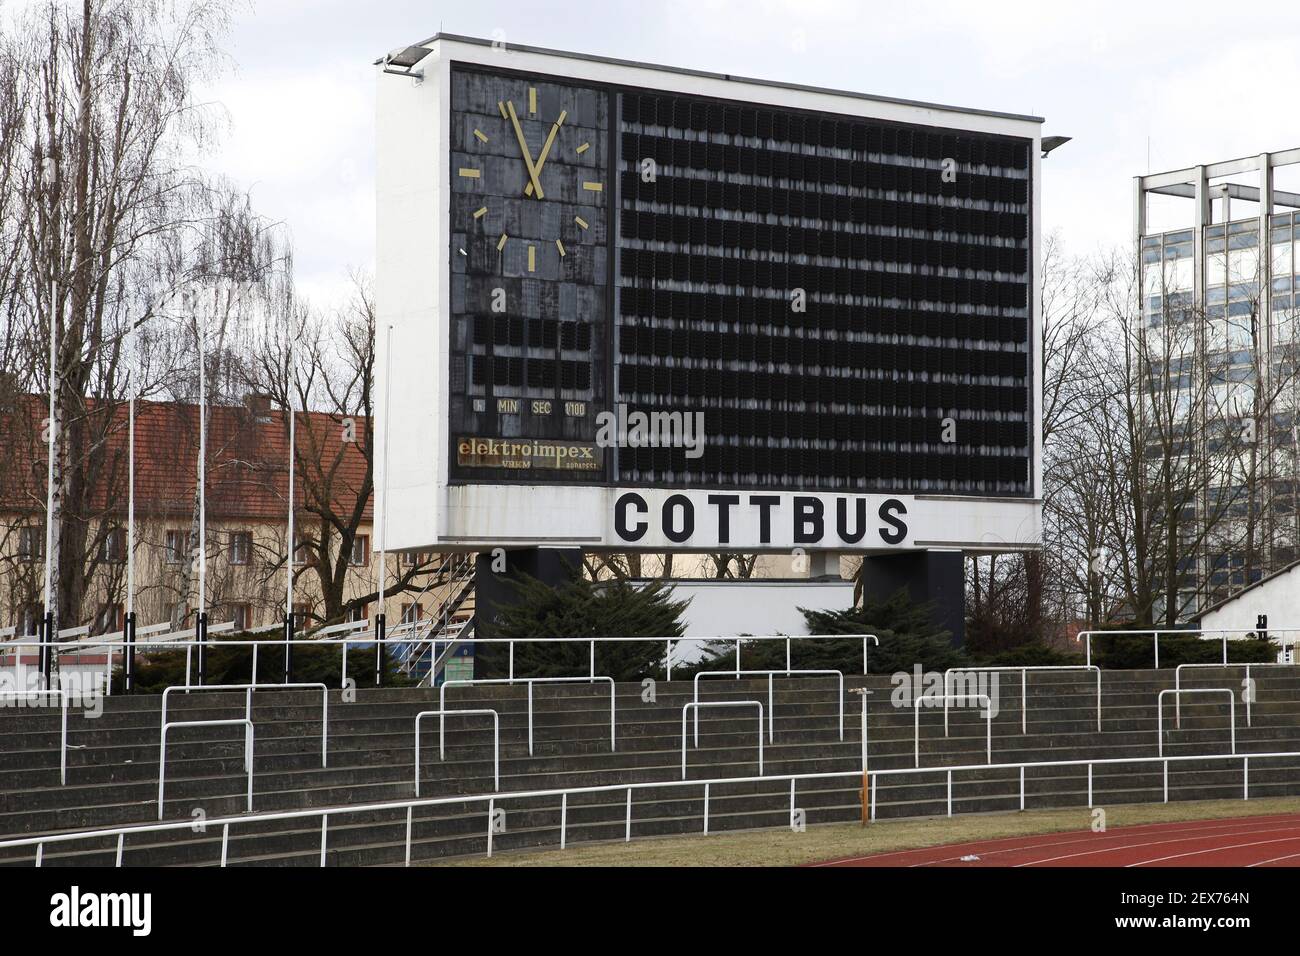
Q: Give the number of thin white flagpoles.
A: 5